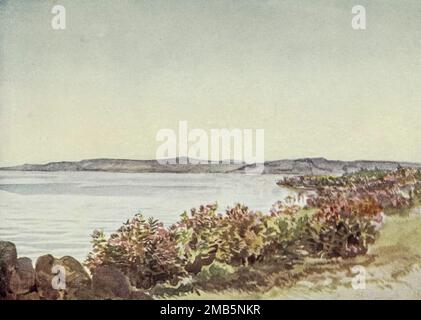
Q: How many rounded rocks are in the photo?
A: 5